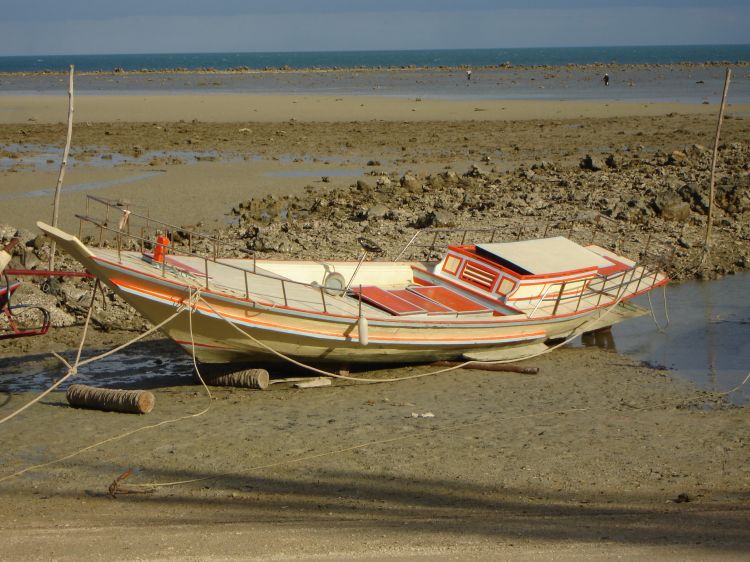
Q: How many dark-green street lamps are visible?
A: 0